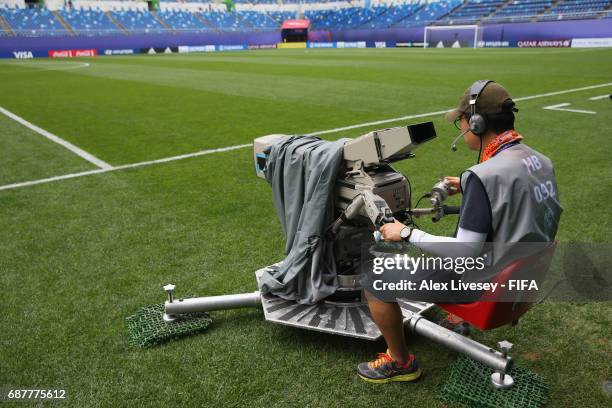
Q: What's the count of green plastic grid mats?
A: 2